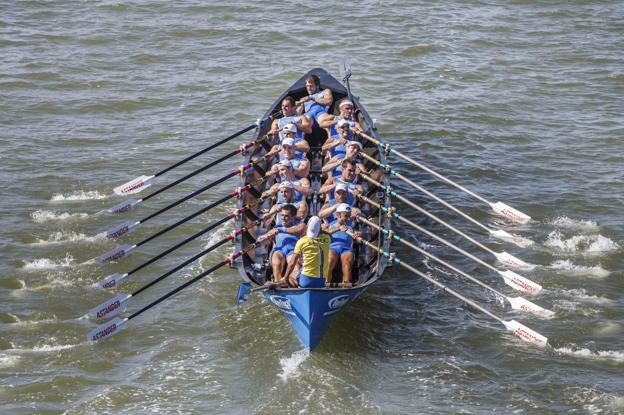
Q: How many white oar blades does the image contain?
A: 13